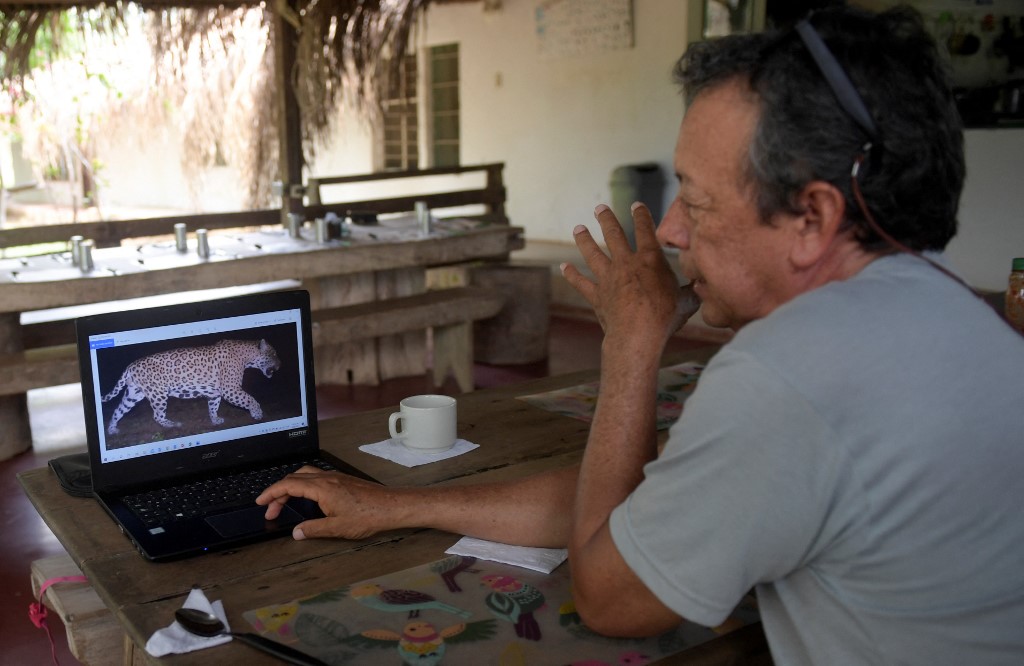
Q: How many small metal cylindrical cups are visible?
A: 8